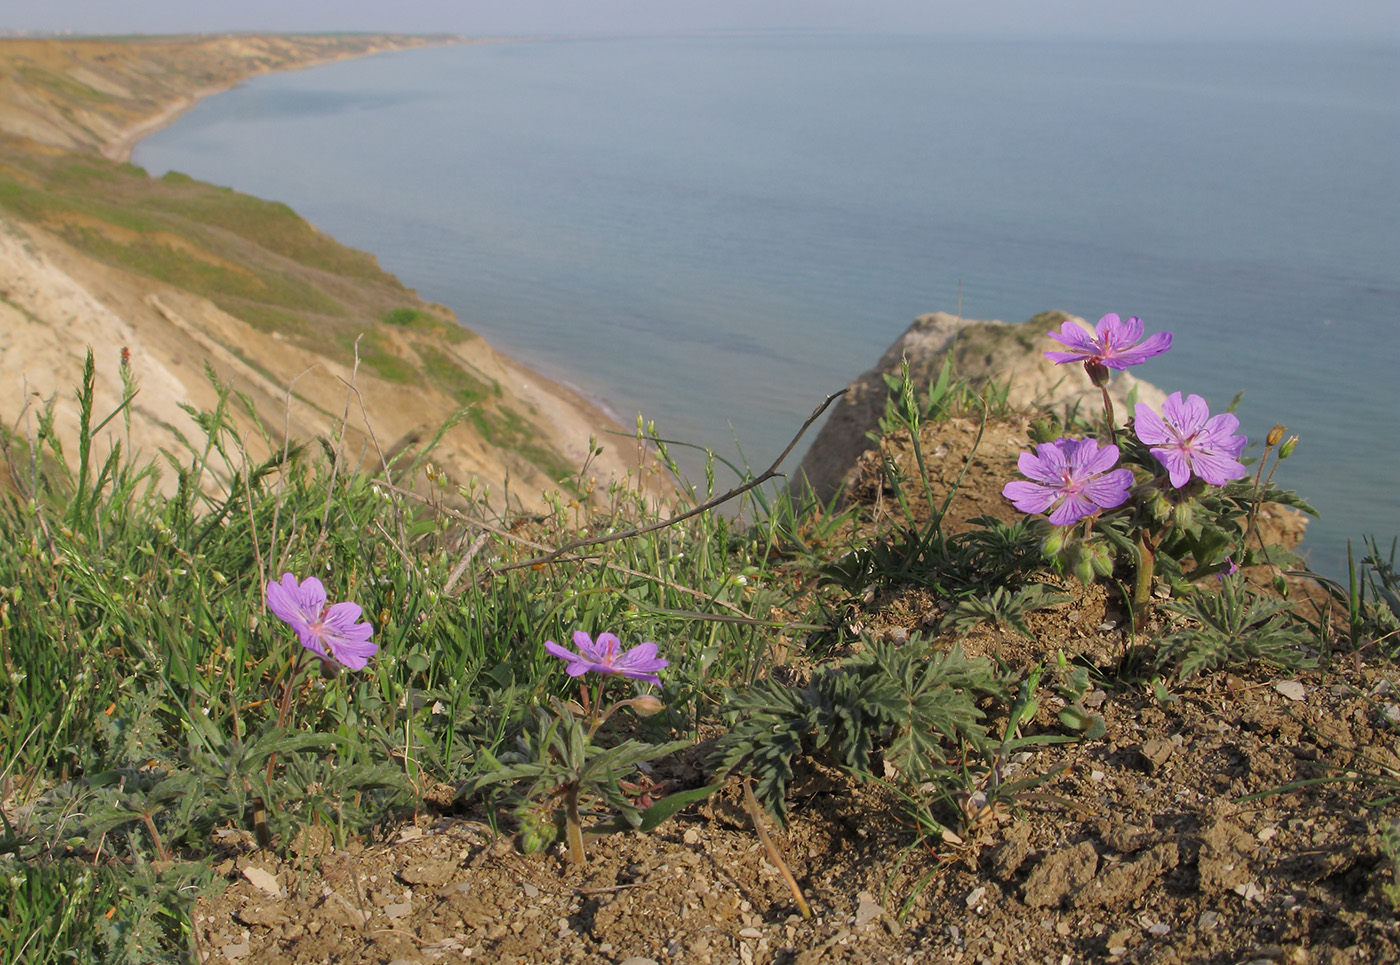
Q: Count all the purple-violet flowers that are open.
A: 5